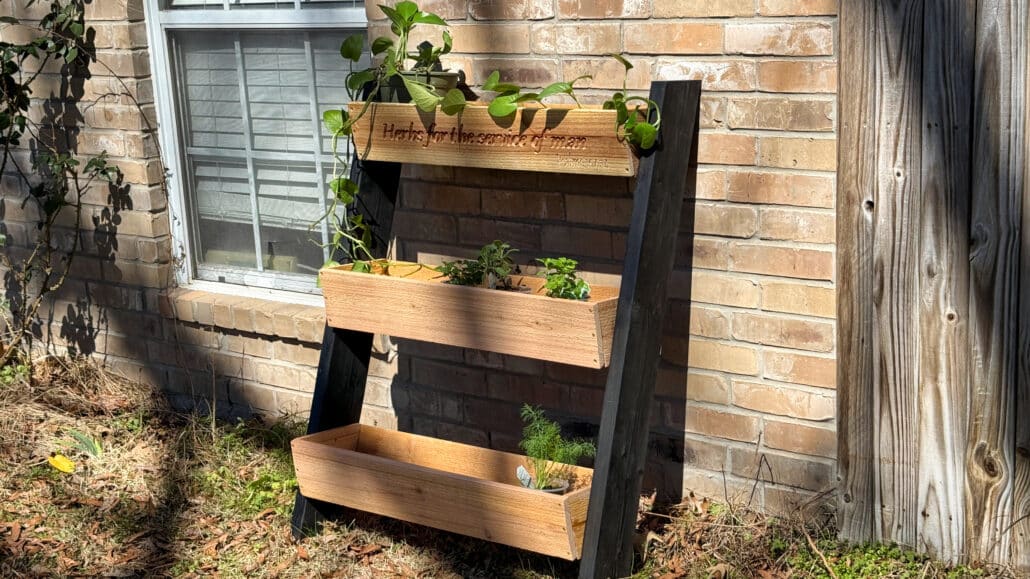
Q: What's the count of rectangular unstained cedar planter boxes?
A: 3